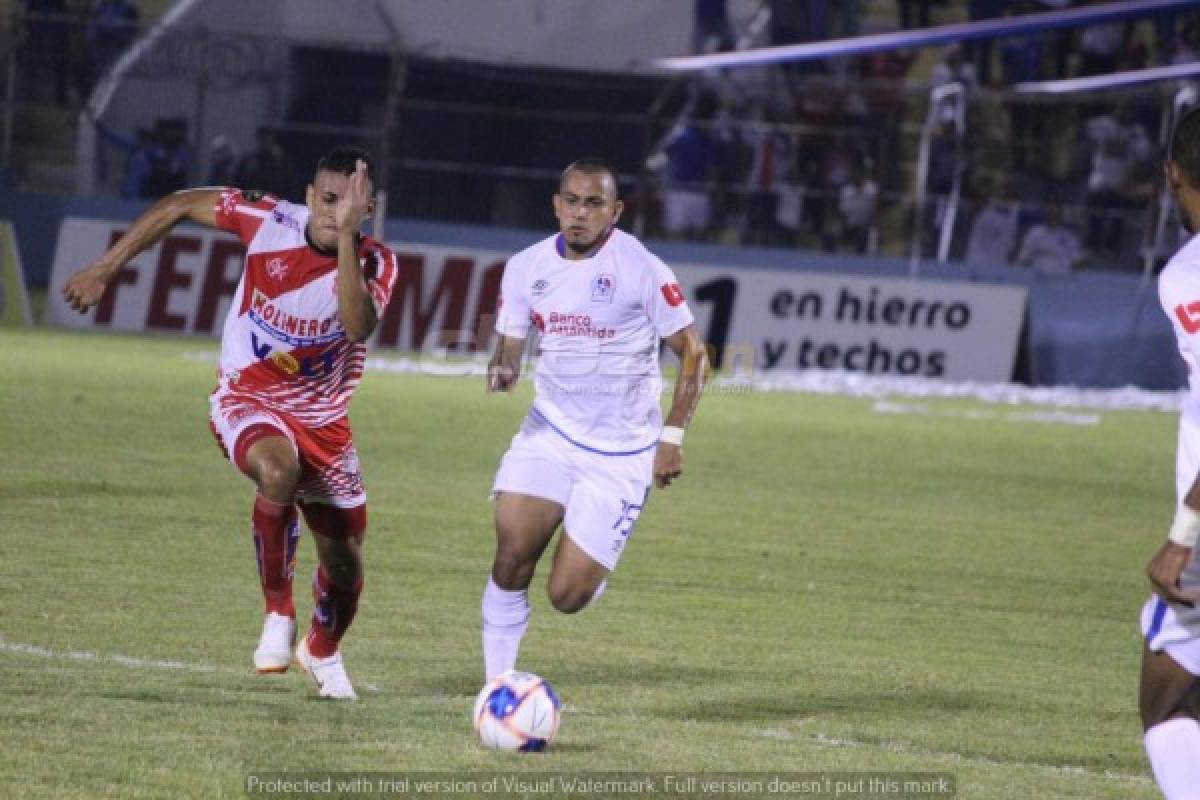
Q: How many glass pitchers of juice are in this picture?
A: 0